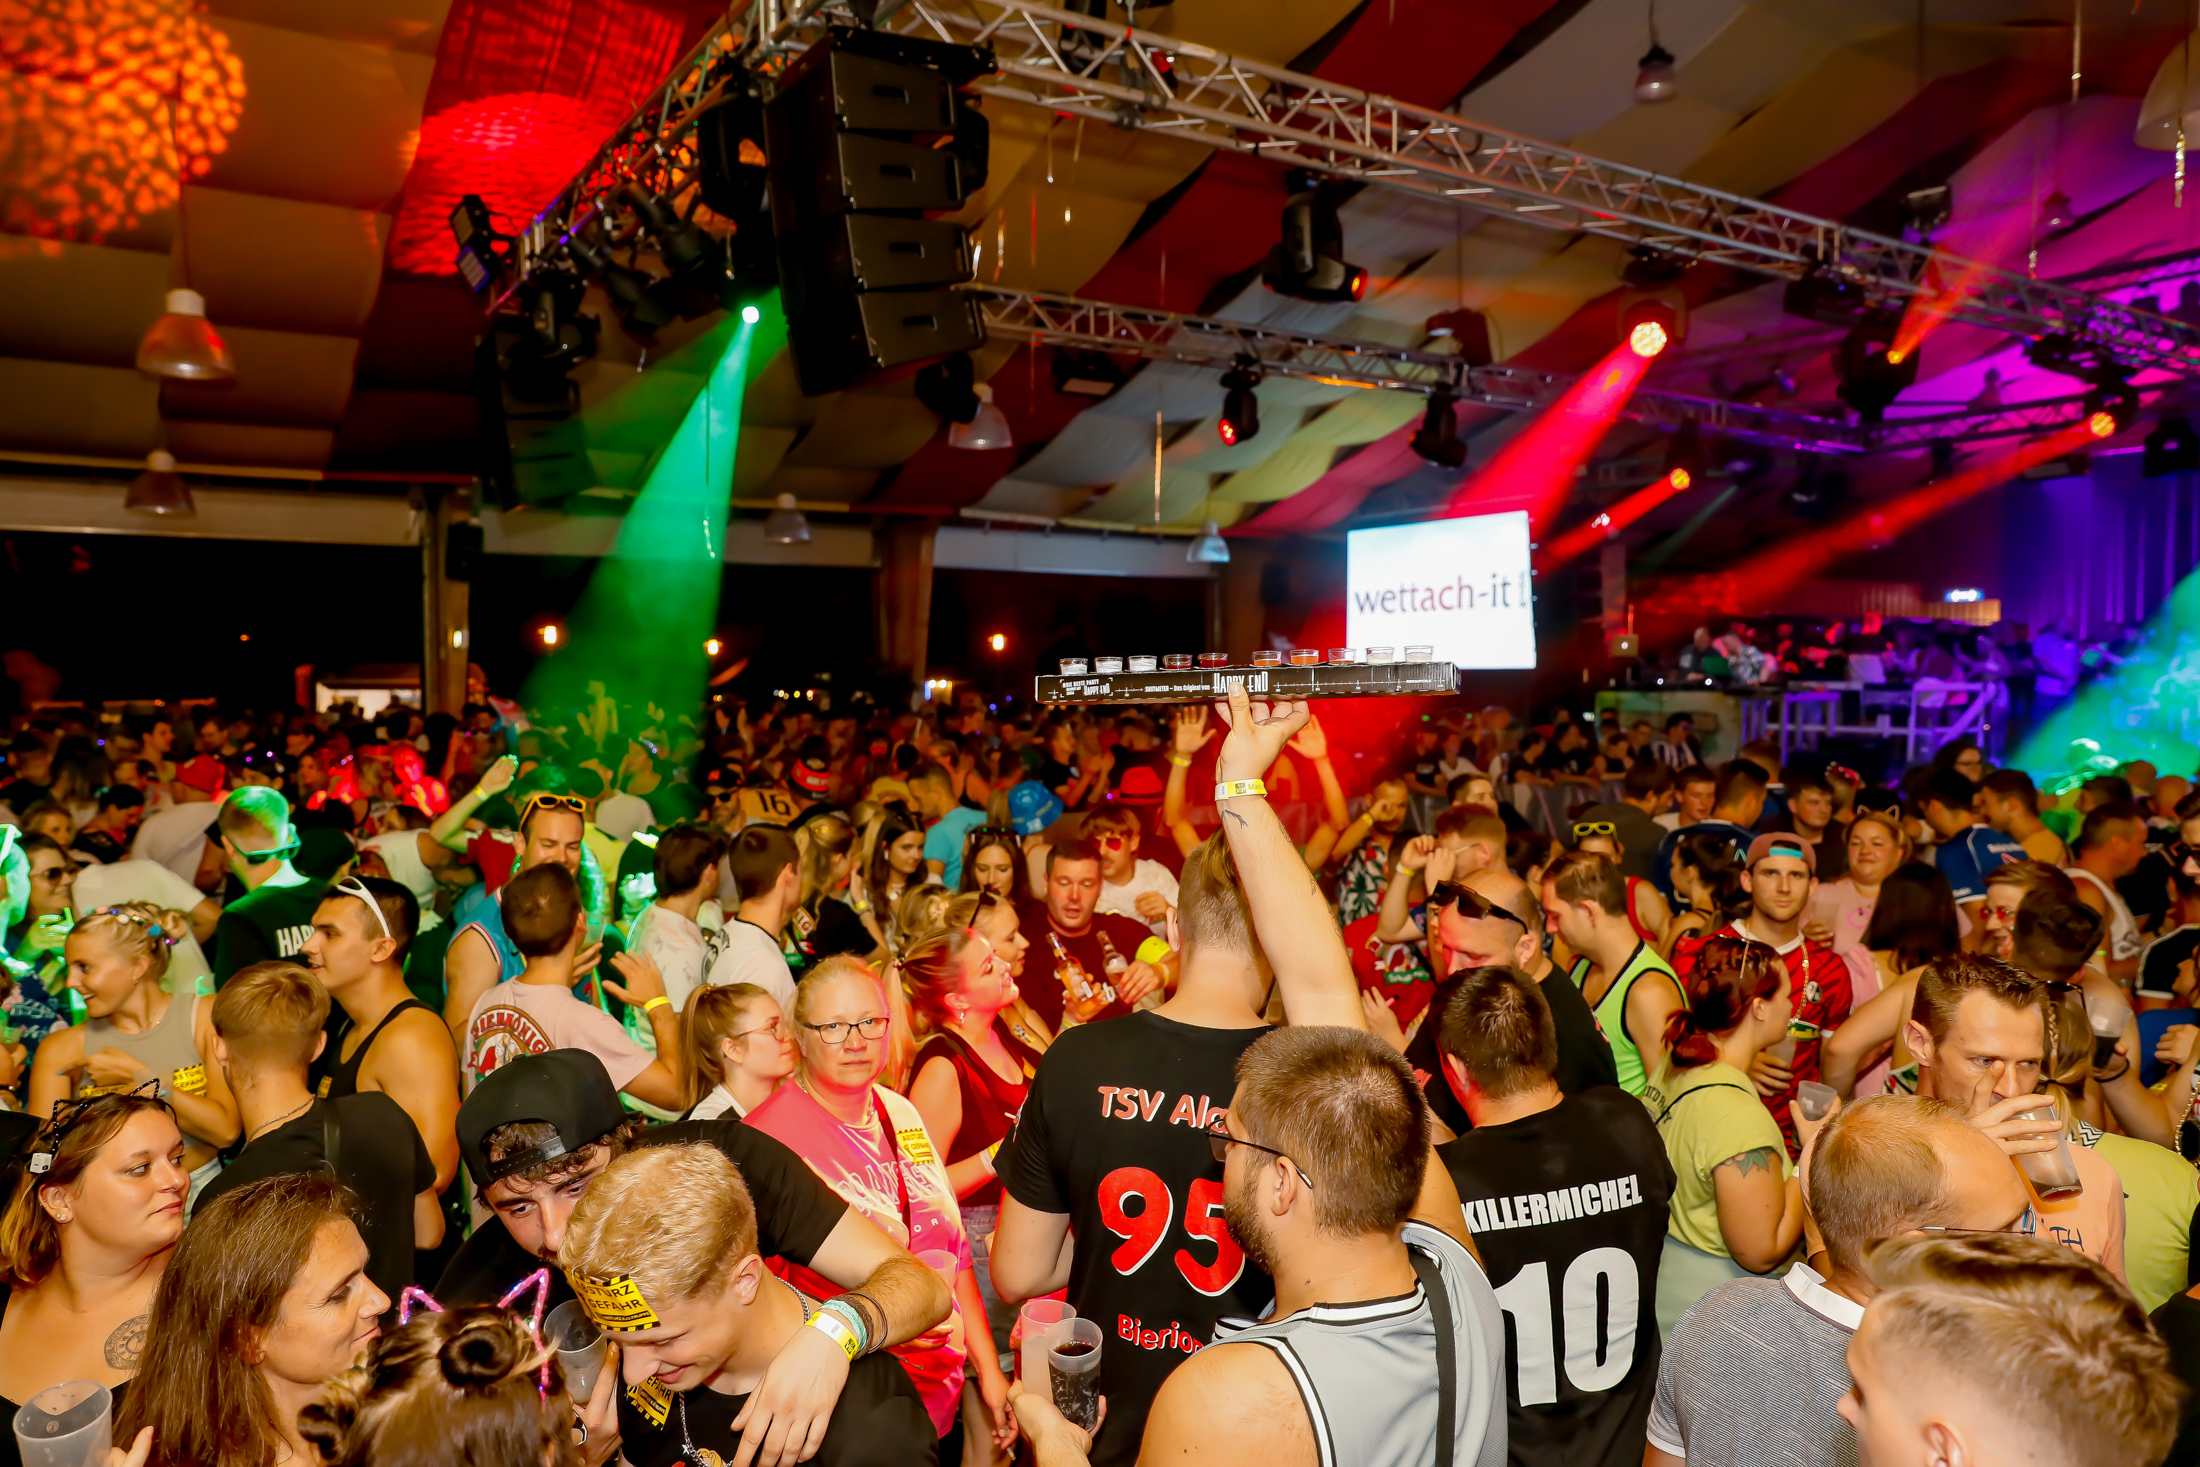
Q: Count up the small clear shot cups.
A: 10